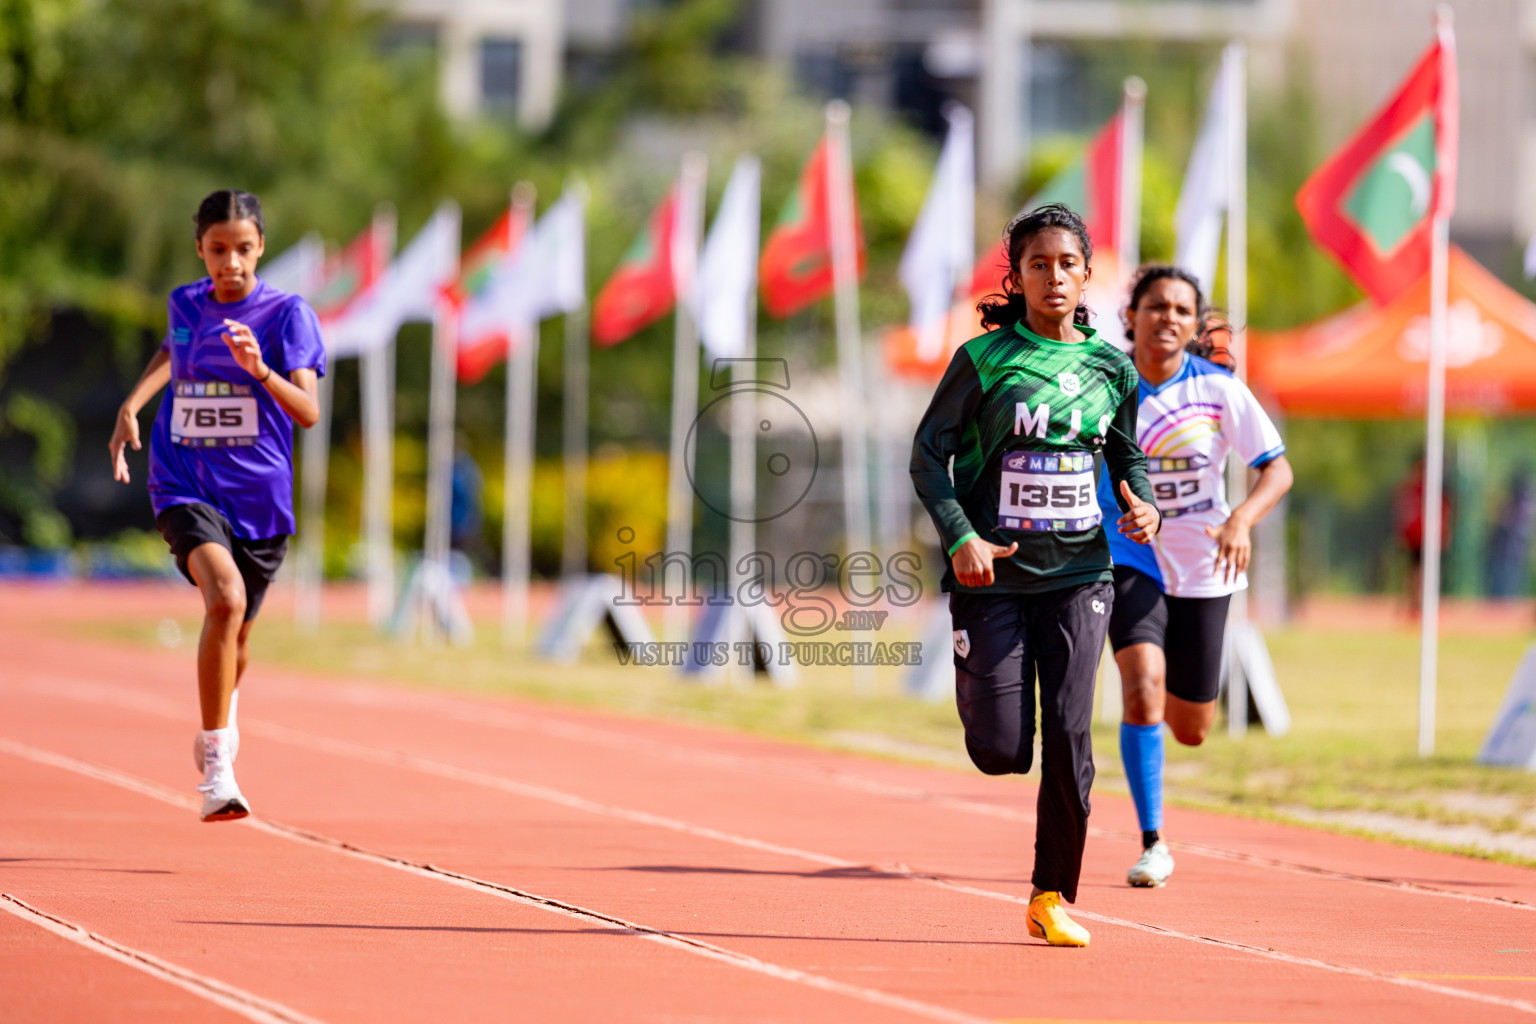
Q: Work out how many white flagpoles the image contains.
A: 12